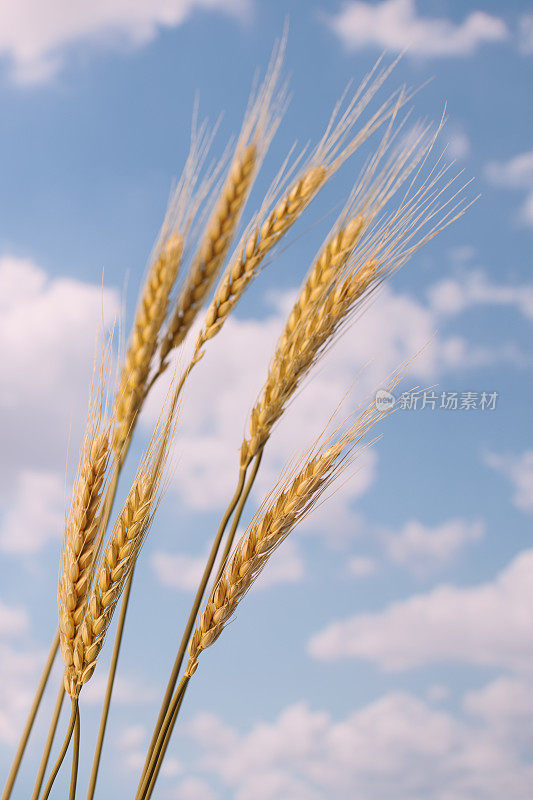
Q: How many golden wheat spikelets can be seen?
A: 8